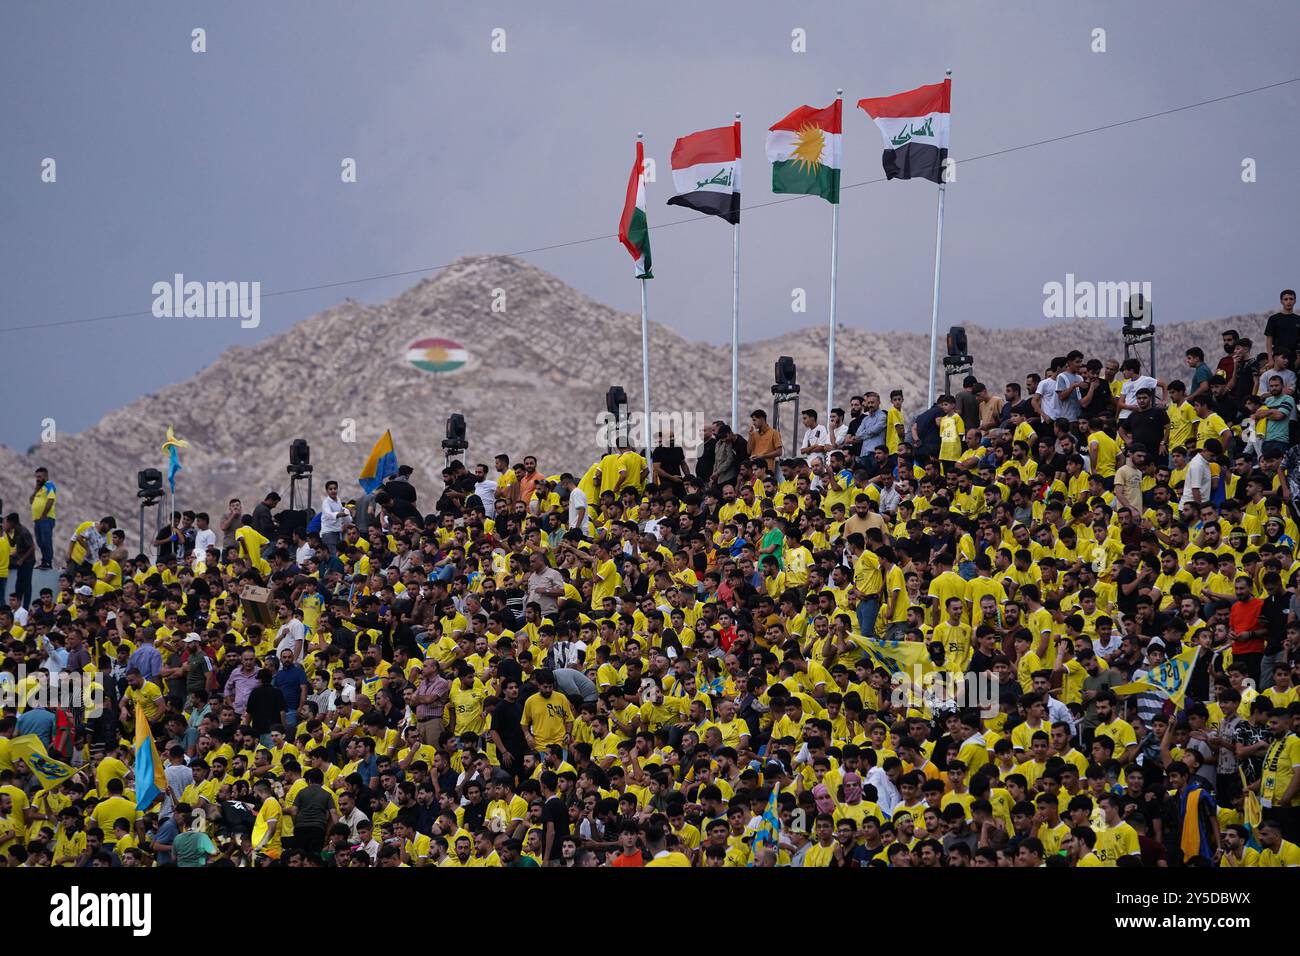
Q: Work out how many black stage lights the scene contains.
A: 7